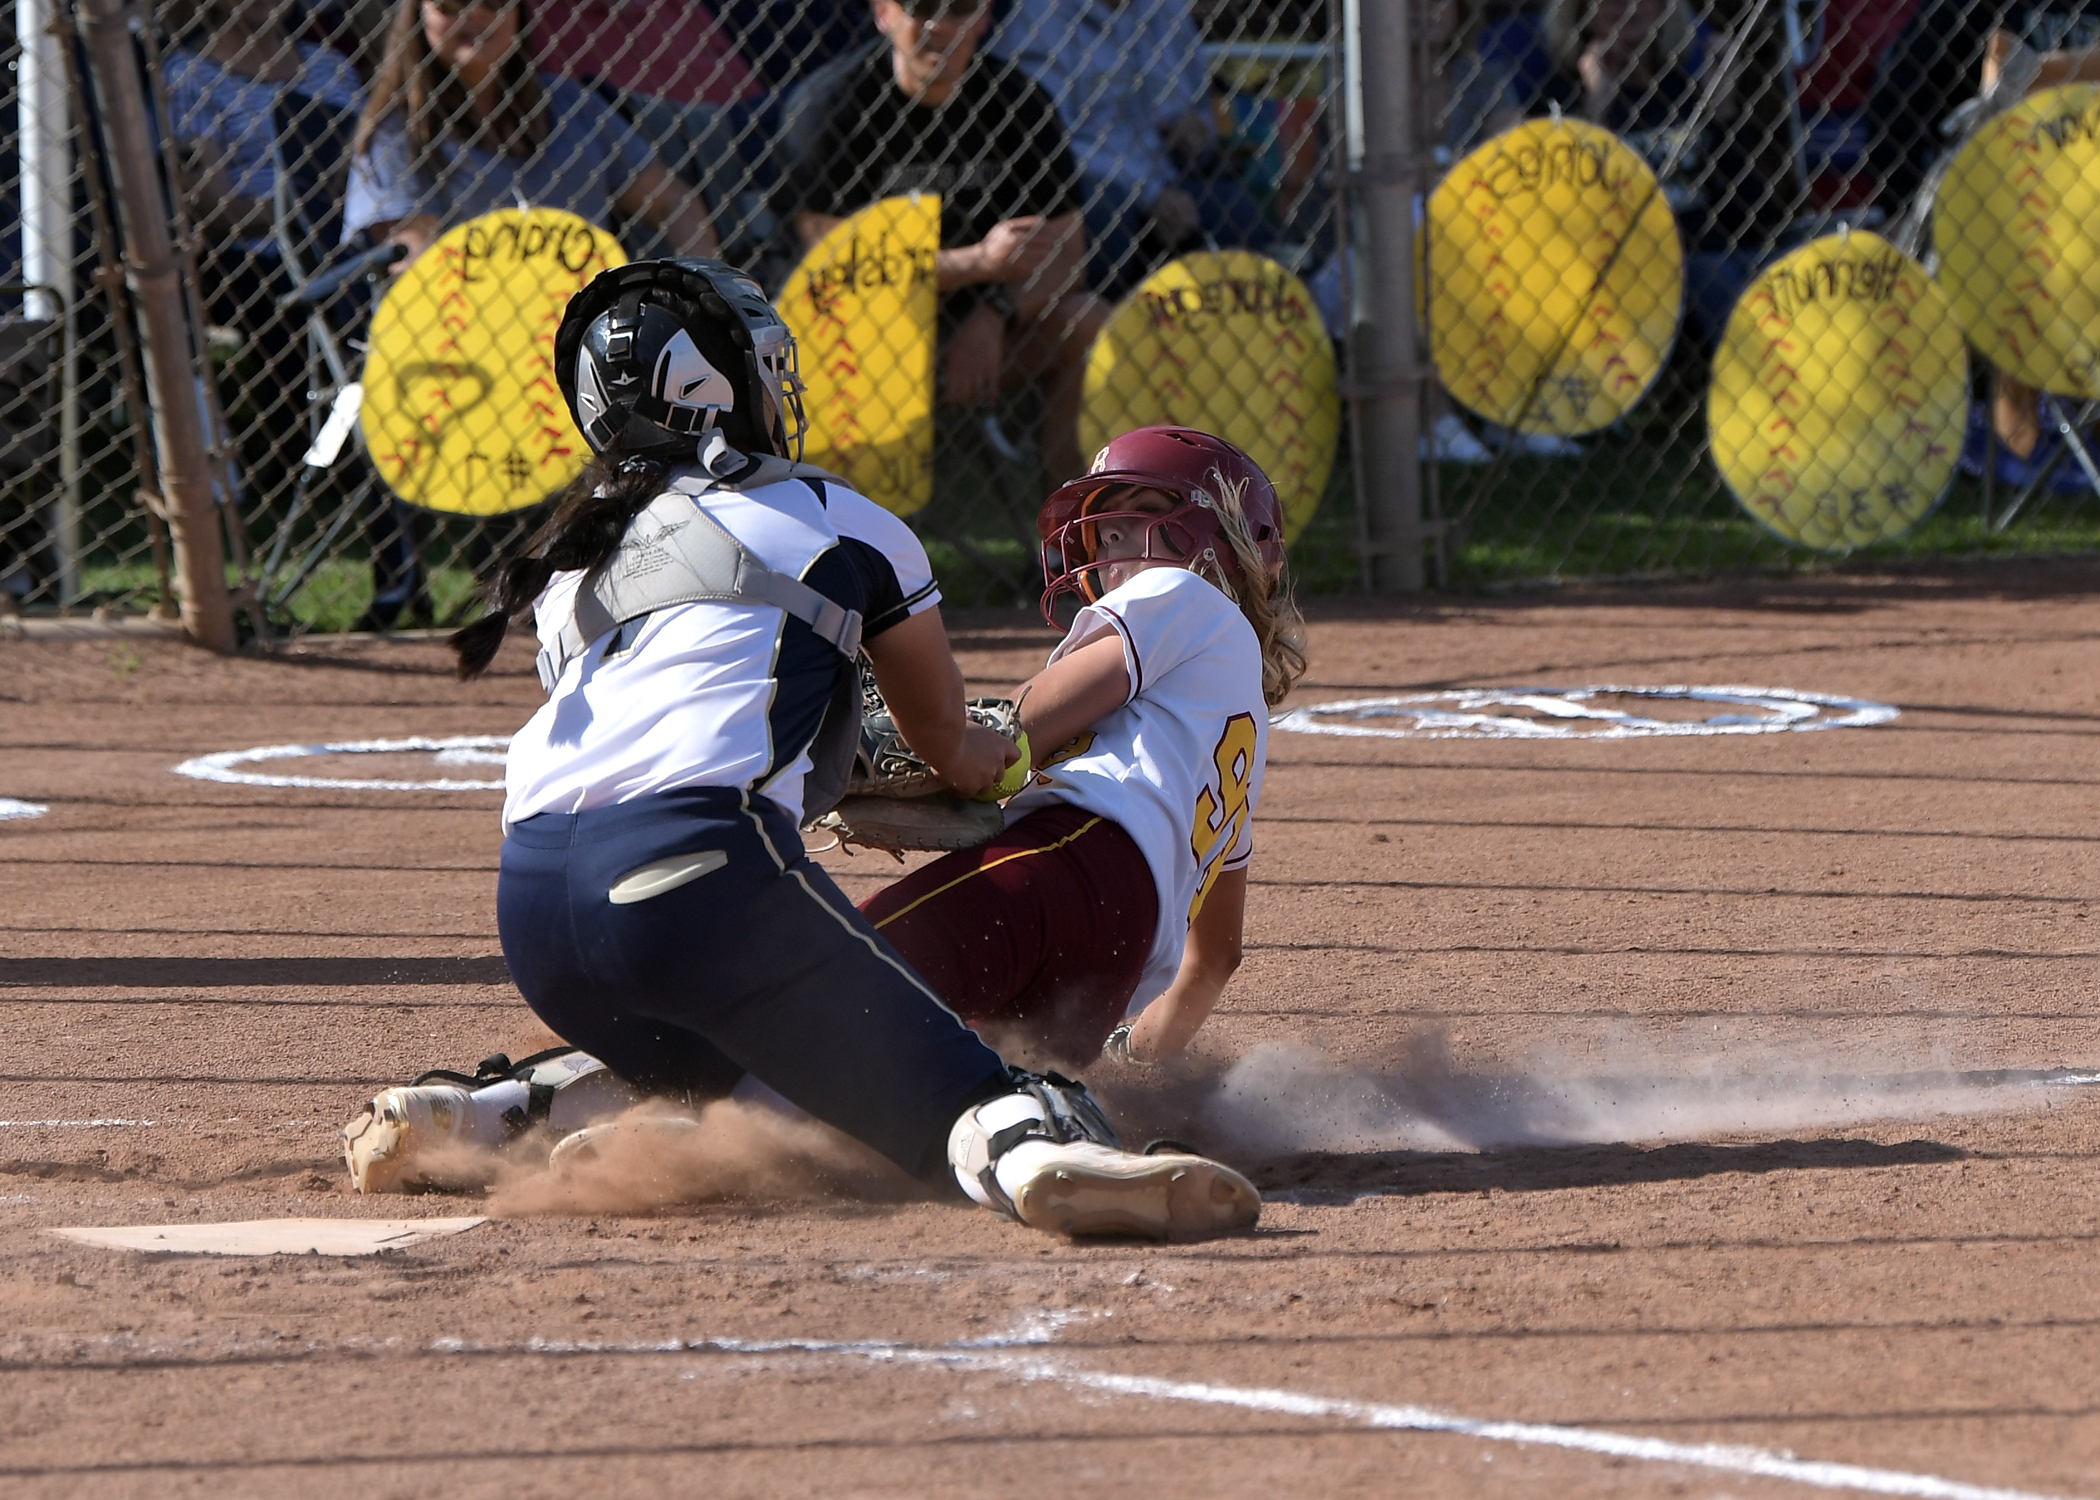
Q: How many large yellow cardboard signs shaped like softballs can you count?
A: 6